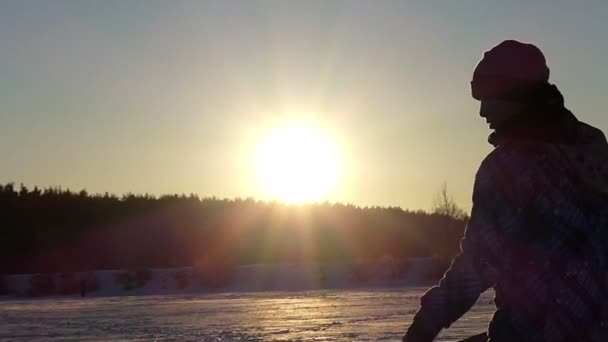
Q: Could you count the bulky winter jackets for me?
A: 1